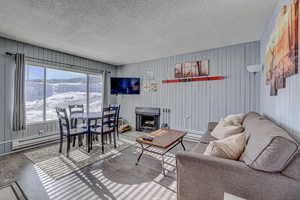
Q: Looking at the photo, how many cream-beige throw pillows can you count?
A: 2